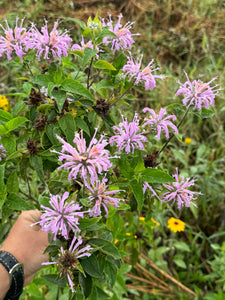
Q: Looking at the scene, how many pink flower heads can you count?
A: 13